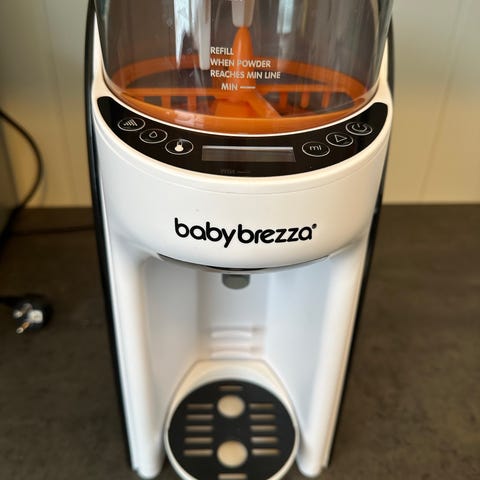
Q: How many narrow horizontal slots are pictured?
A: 12